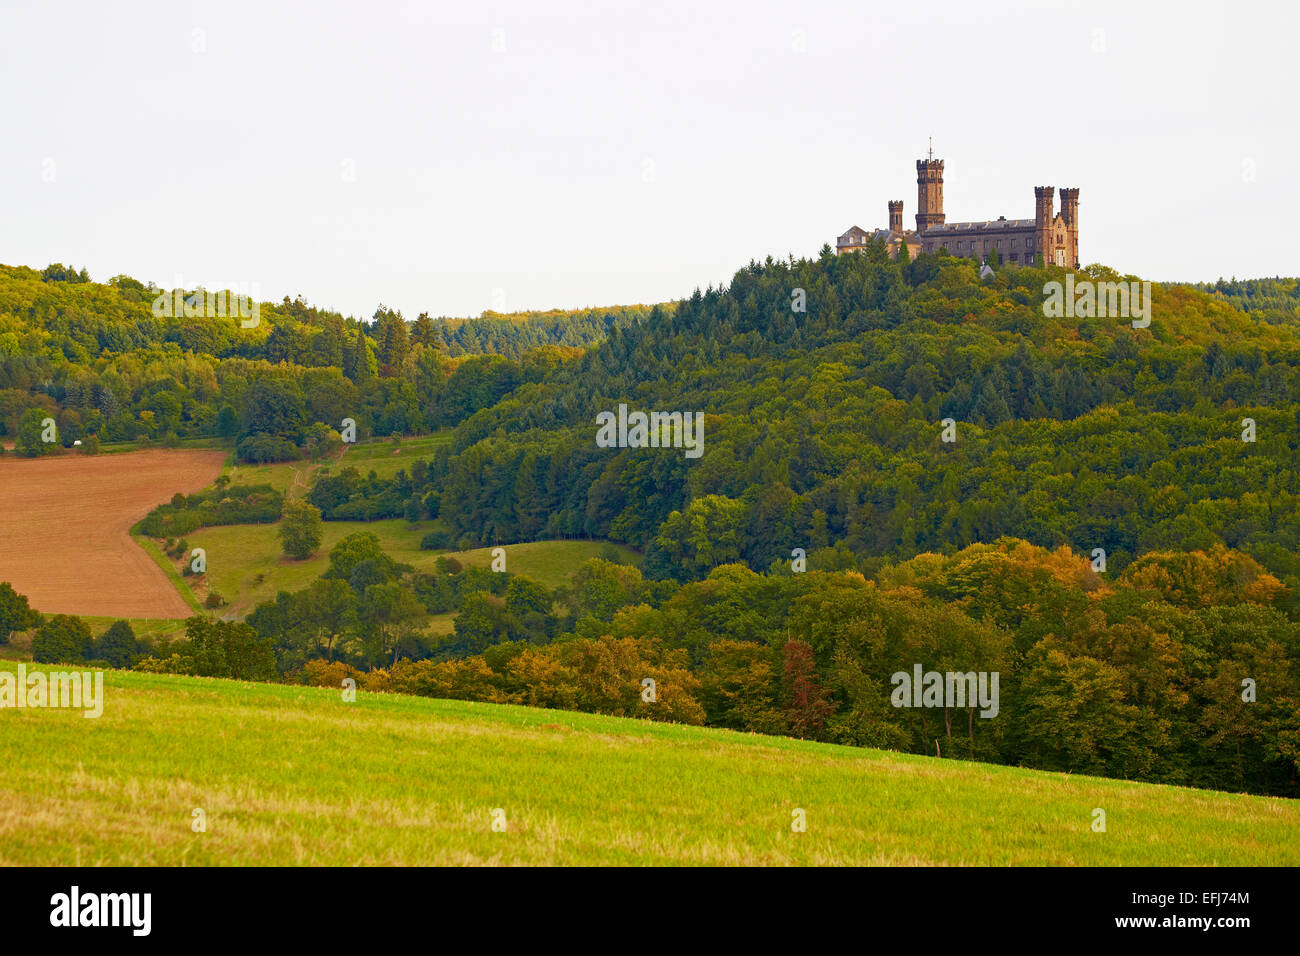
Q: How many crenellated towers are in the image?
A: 4